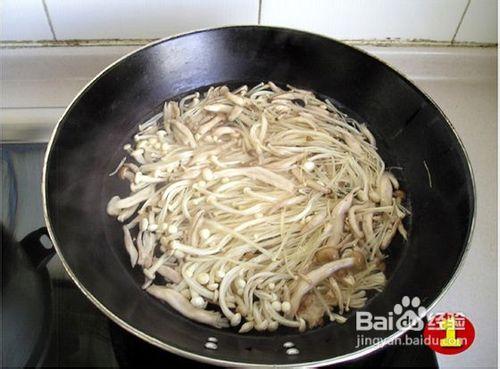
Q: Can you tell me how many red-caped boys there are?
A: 0